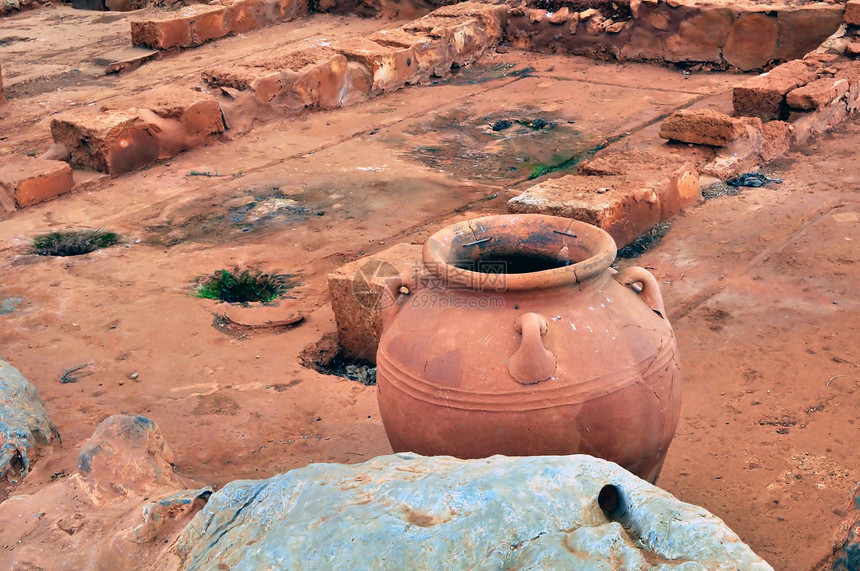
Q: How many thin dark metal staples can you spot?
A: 2